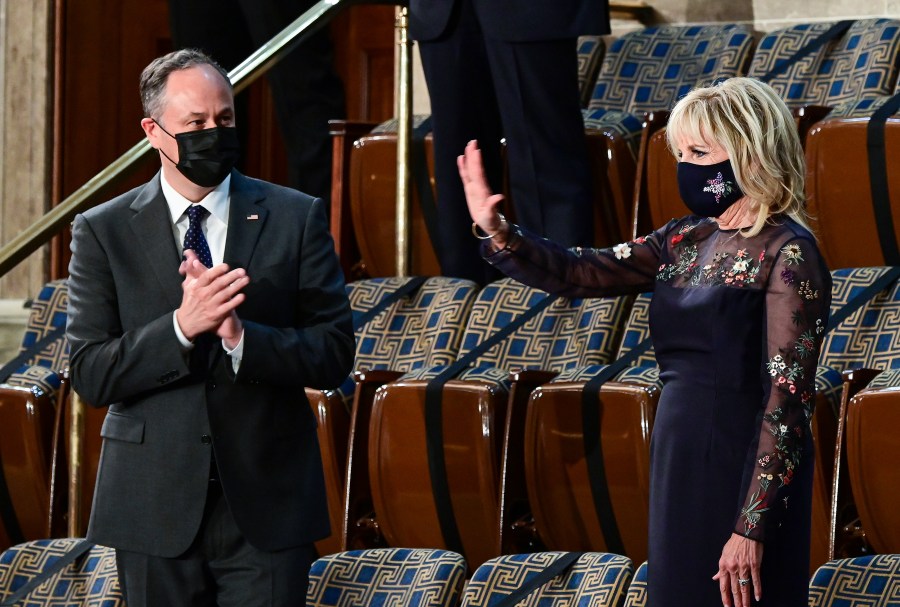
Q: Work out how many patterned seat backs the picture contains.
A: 13